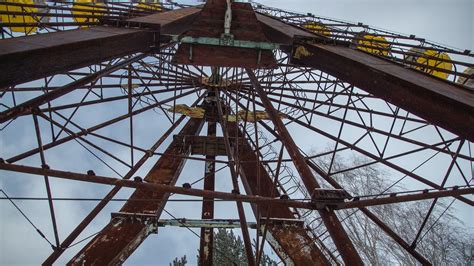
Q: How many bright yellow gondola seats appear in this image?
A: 6